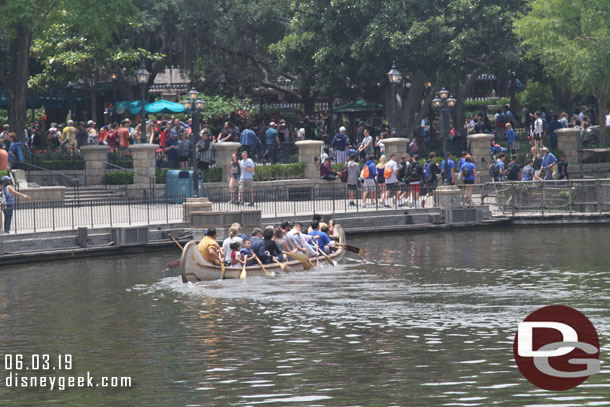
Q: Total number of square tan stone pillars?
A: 7